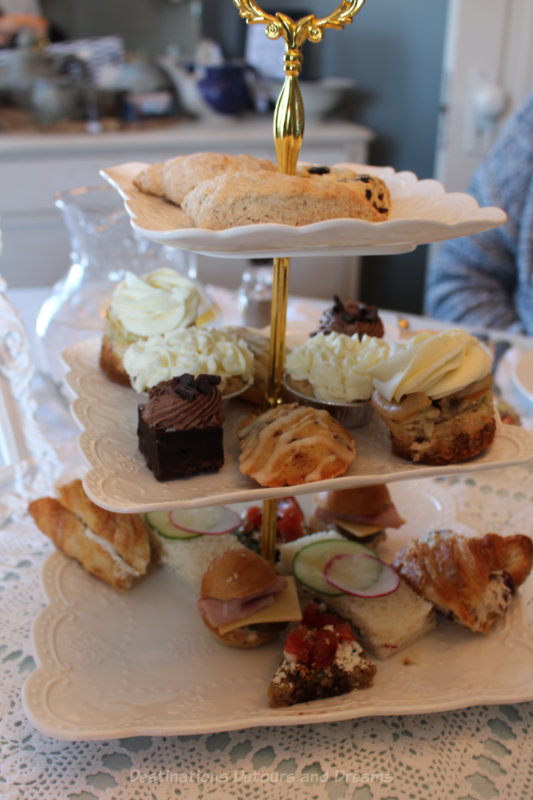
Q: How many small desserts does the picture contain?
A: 8